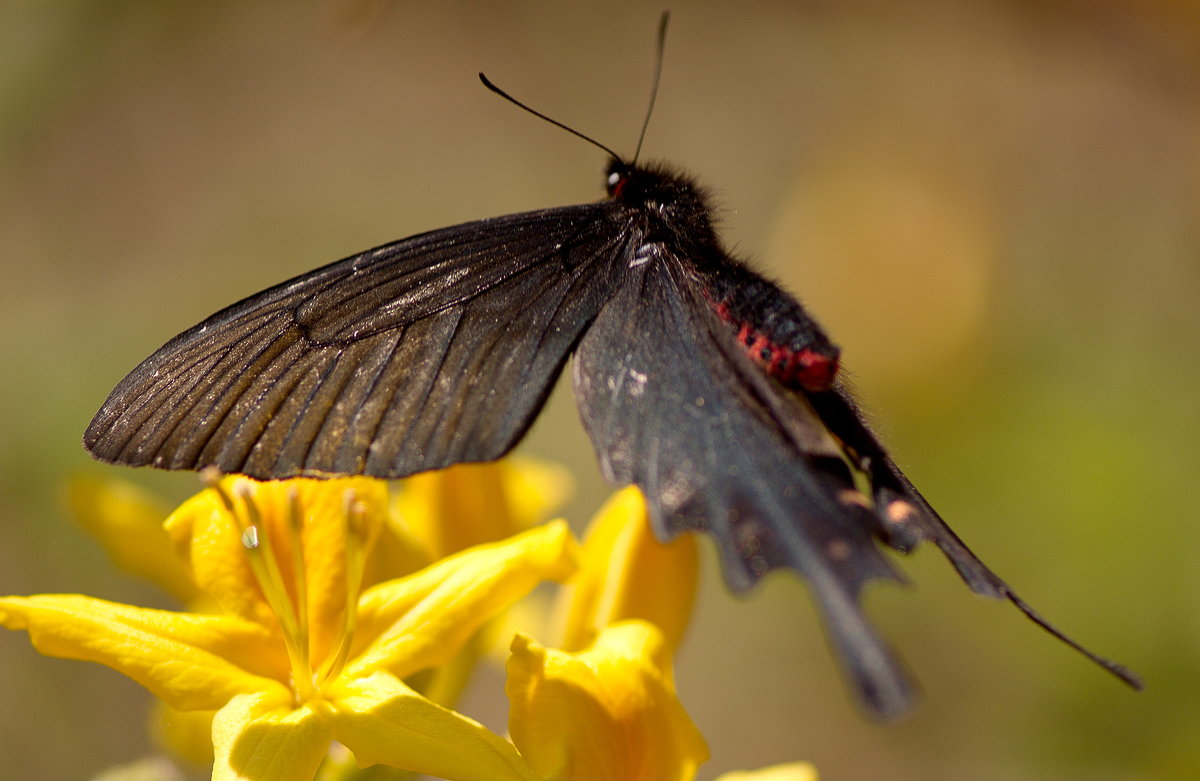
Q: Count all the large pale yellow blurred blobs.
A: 1